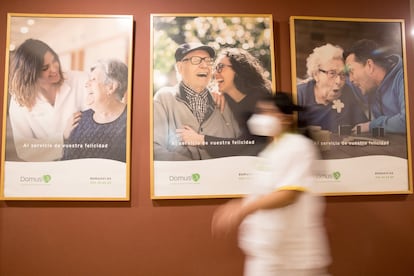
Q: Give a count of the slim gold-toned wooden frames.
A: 3